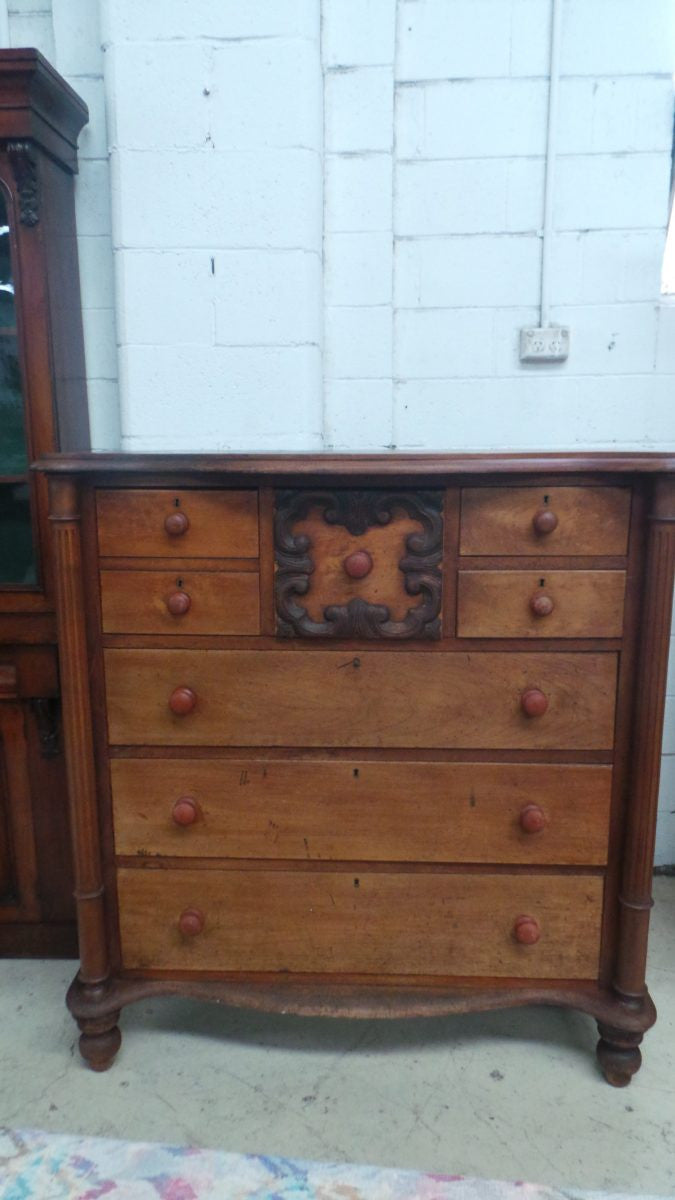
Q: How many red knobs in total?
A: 11